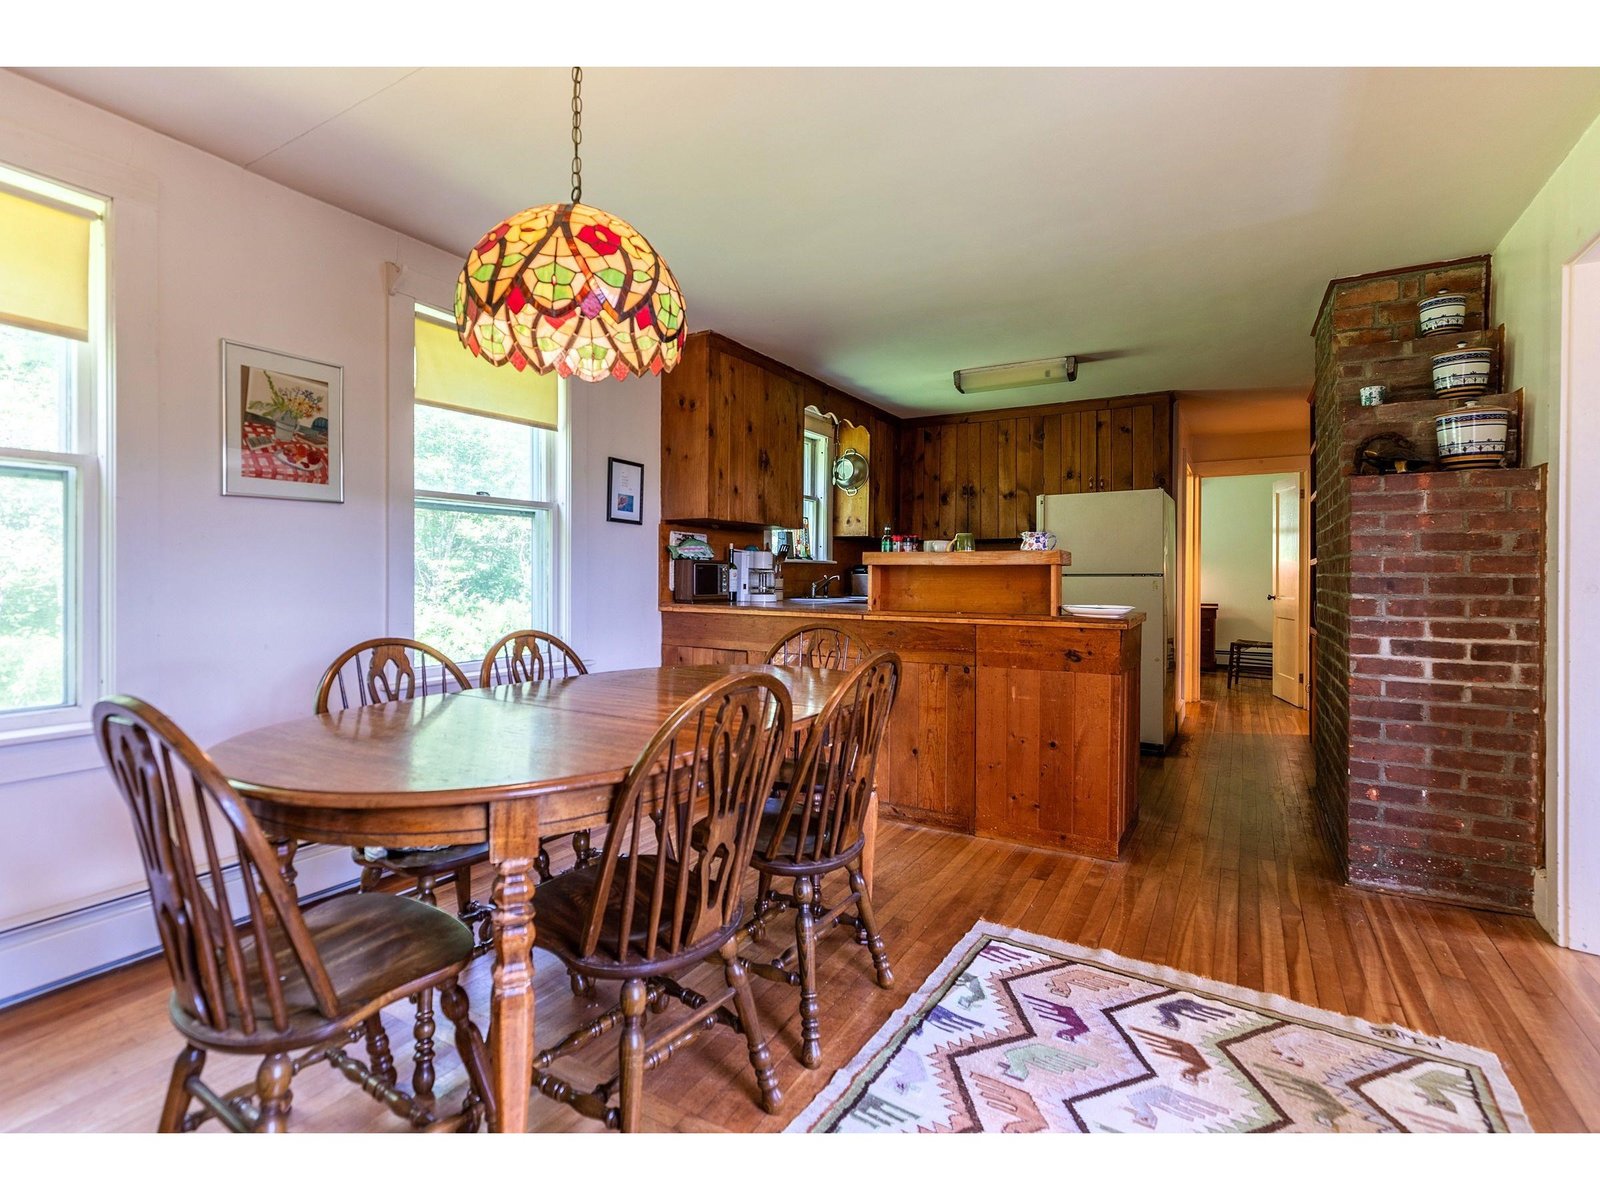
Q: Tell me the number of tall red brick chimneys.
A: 1